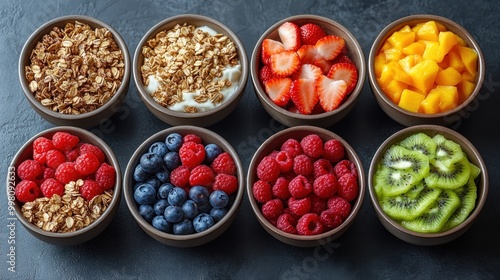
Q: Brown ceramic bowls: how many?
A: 8